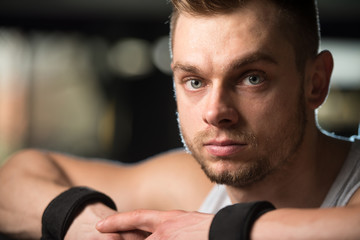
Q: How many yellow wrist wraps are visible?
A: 0